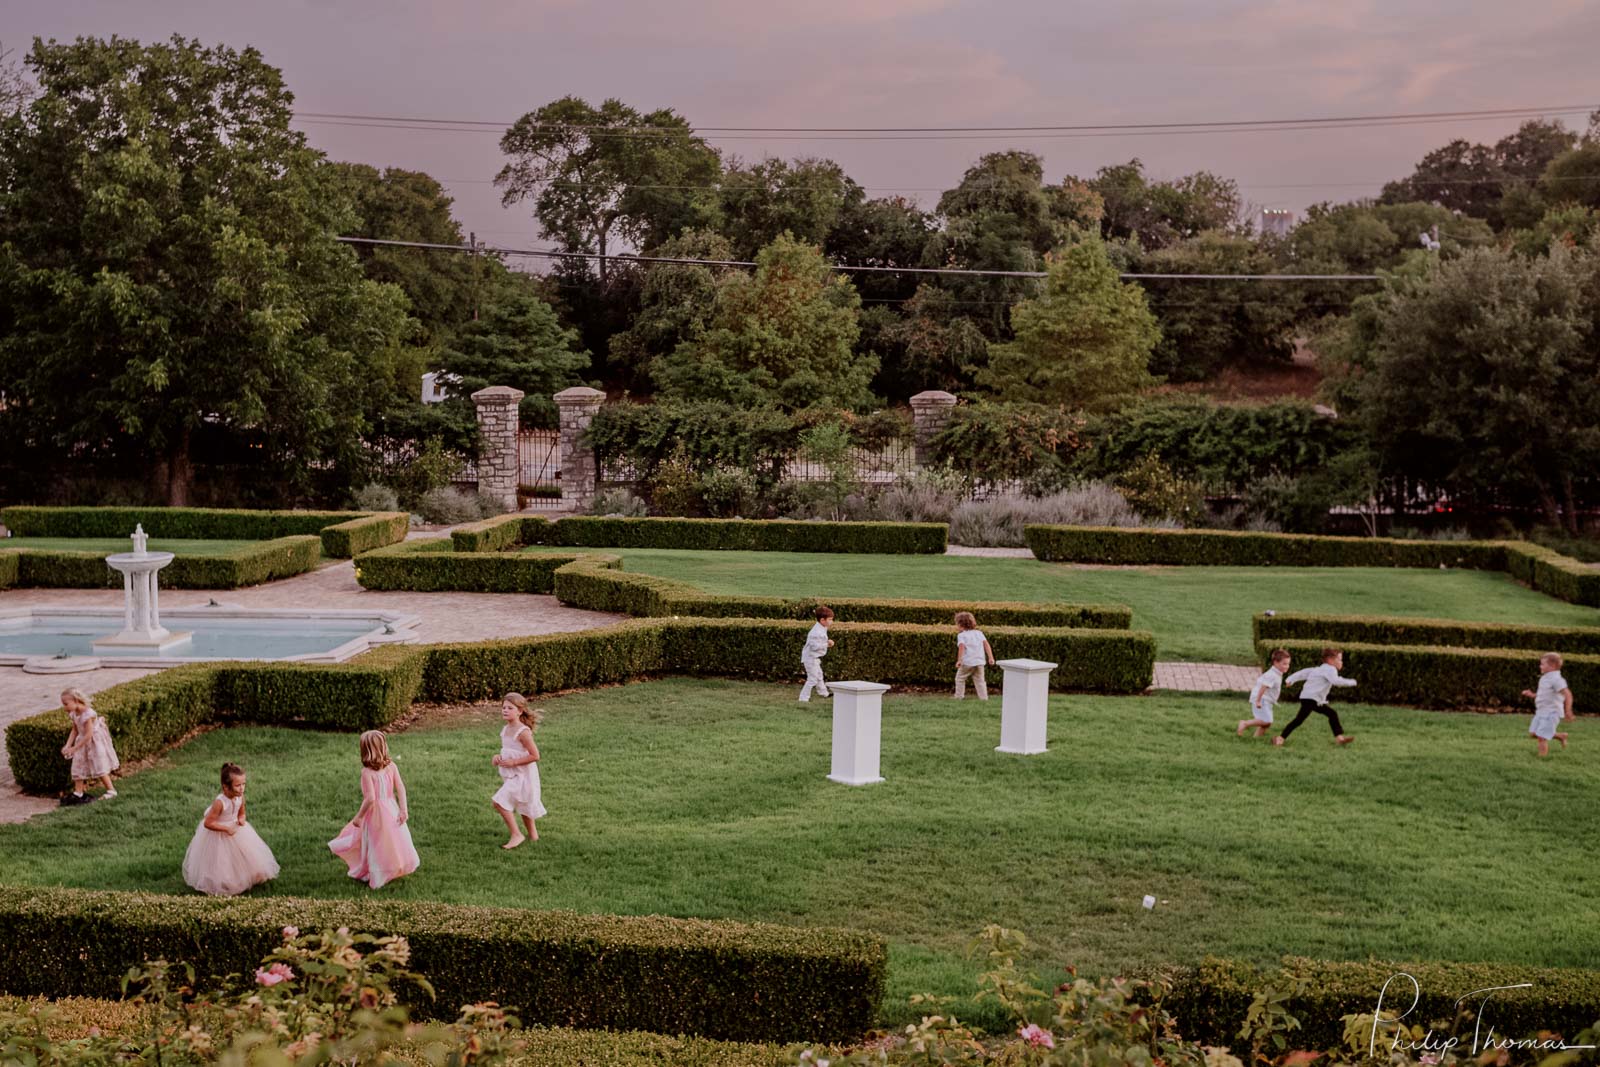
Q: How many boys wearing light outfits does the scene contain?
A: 4